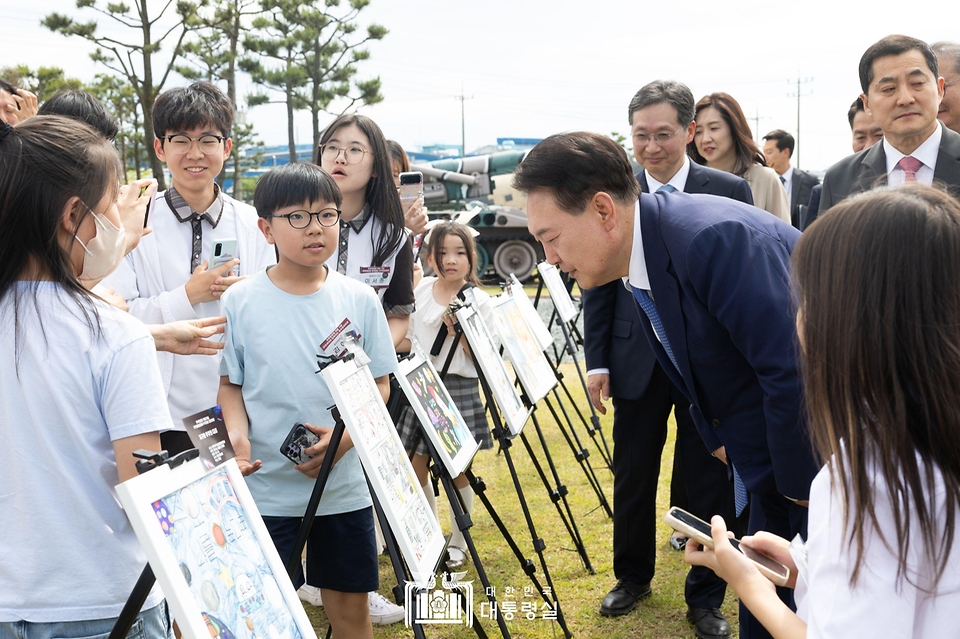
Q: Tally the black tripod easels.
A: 7